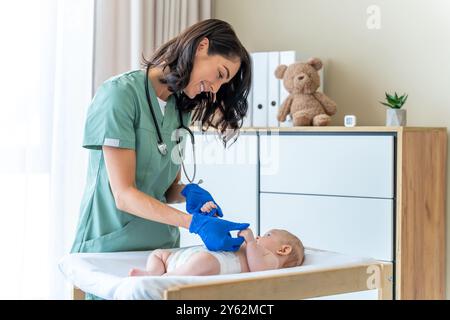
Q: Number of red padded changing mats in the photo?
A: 0